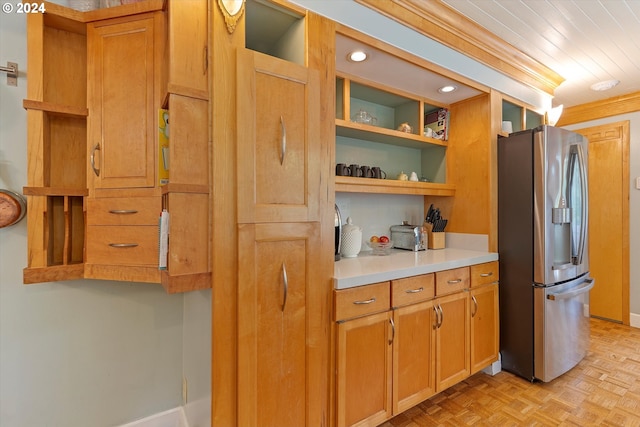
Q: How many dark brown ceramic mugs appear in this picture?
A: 4